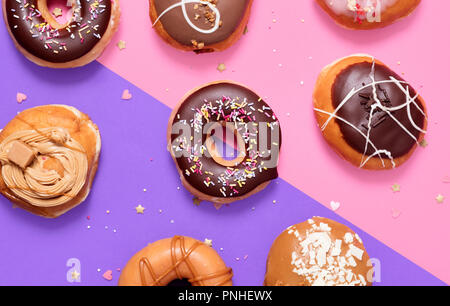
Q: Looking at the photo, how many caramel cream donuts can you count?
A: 1